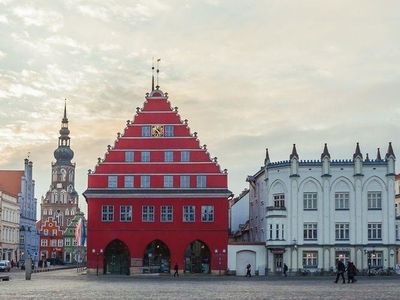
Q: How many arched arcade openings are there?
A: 3